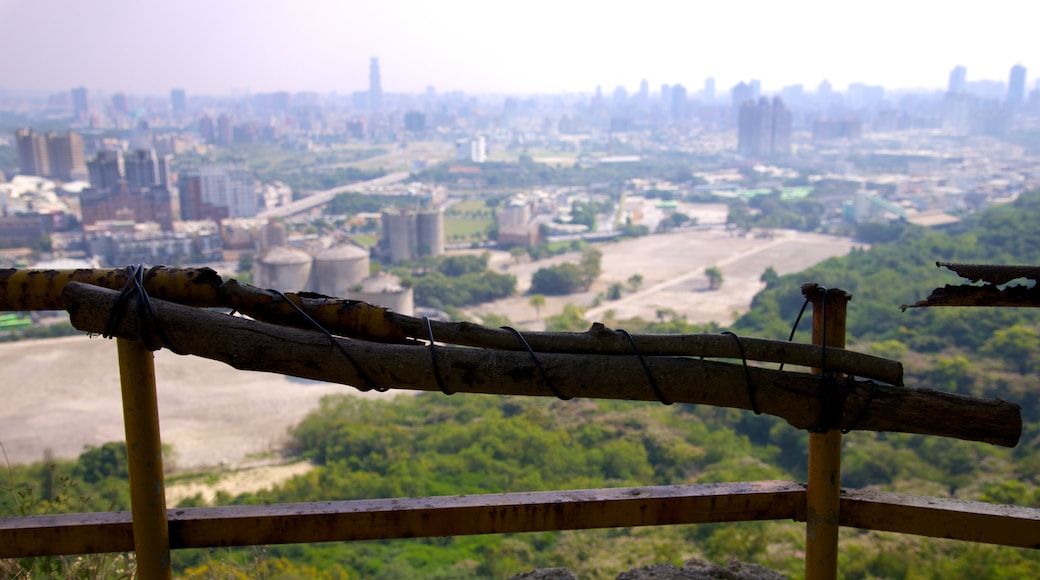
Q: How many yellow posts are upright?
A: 2